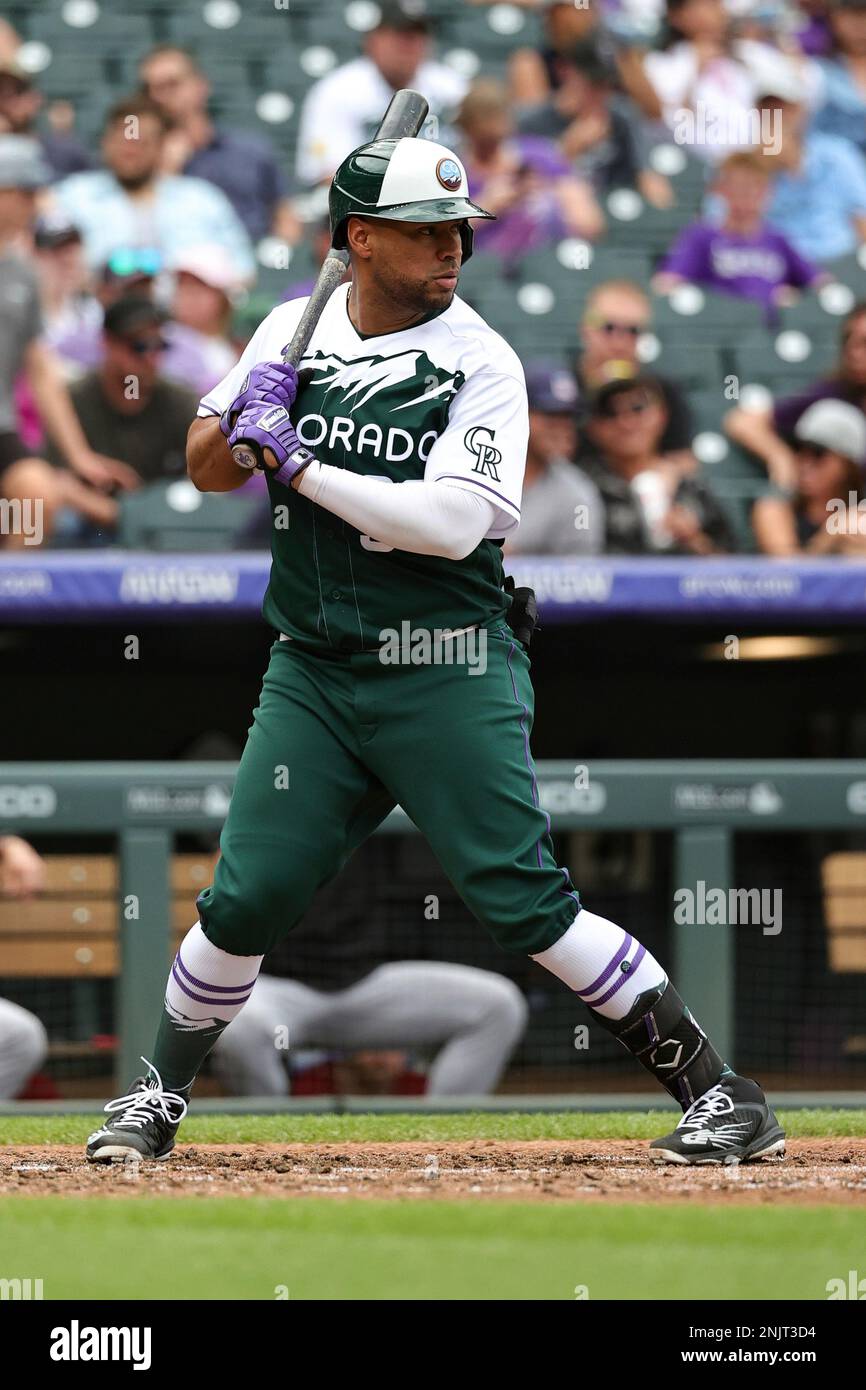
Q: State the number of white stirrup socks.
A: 2